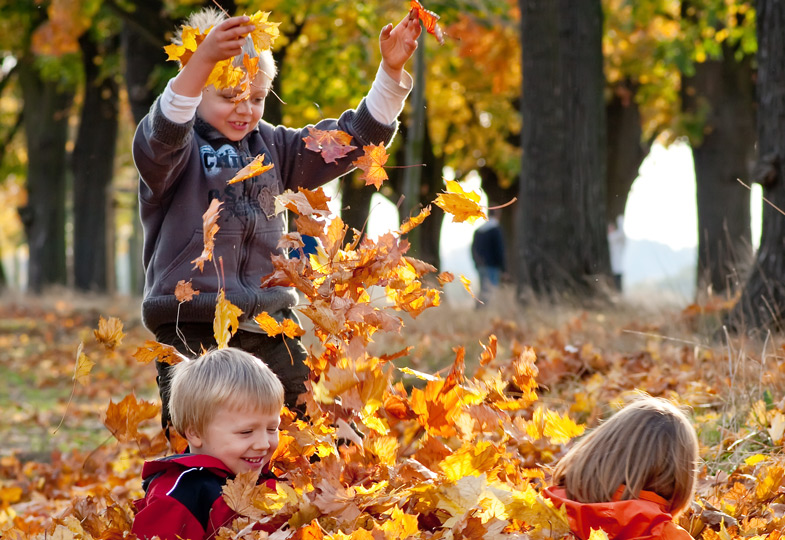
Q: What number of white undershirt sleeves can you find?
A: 2